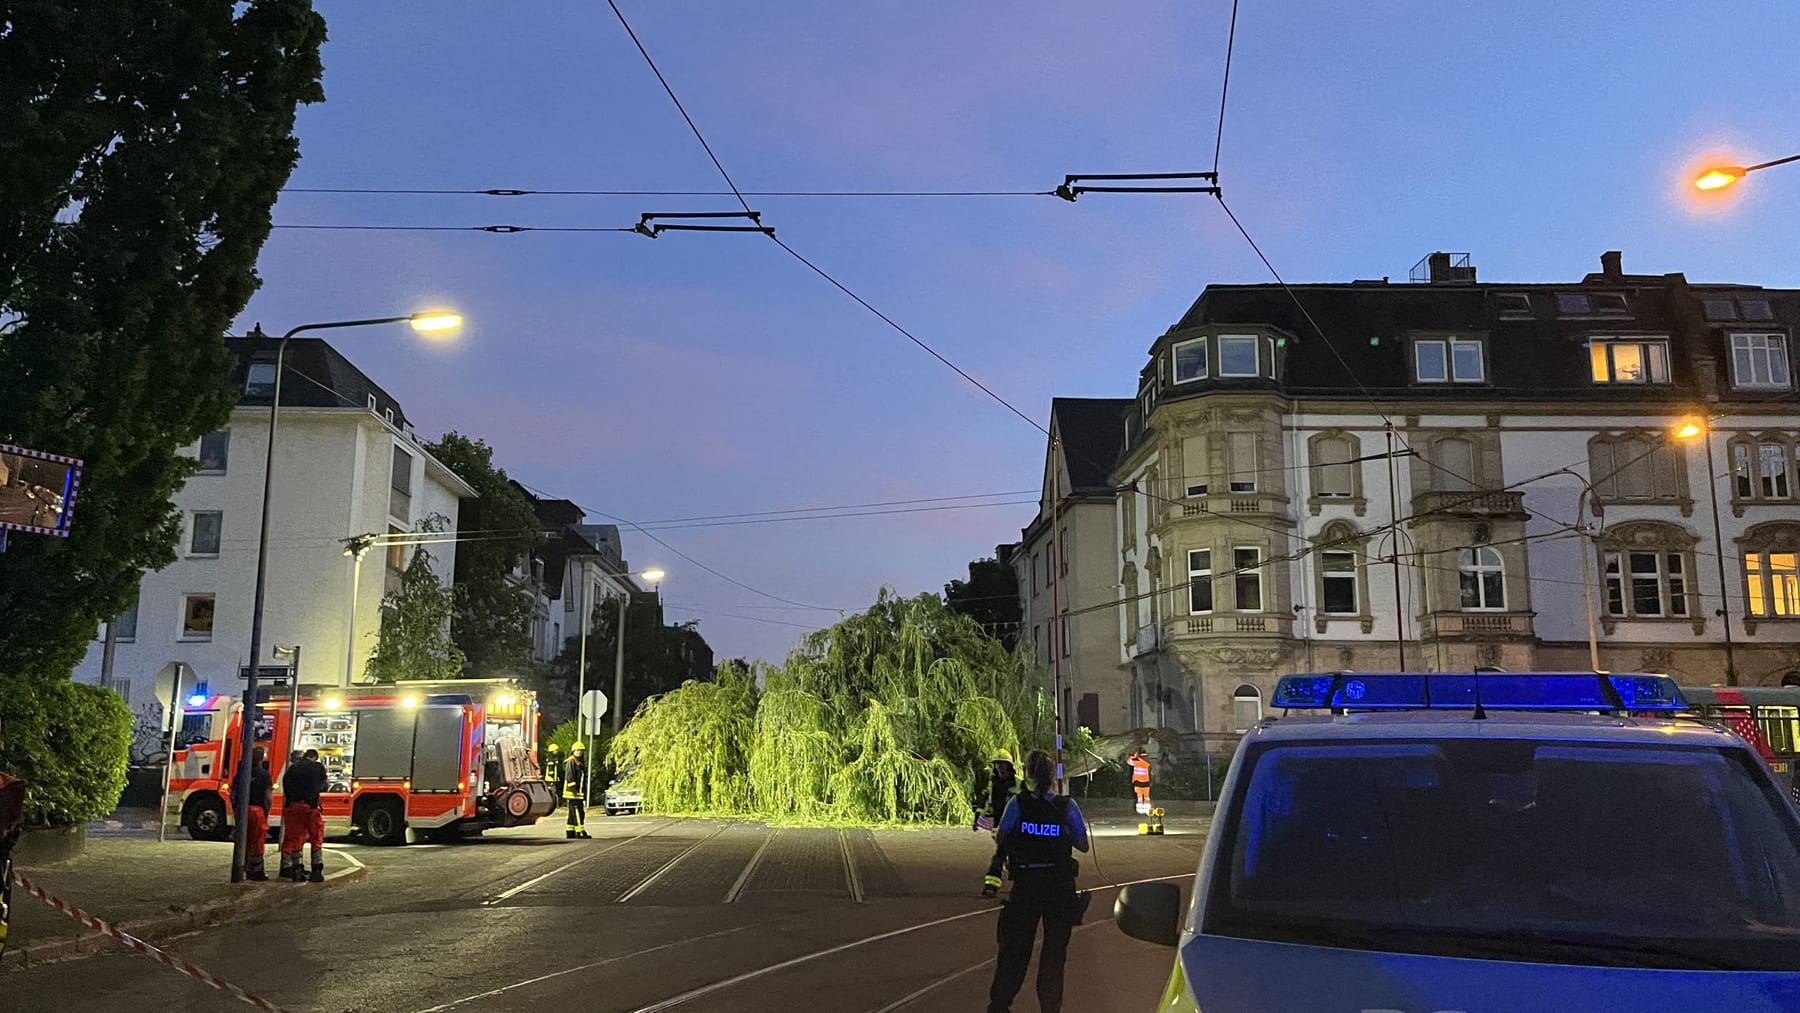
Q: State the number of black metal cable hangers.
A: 2